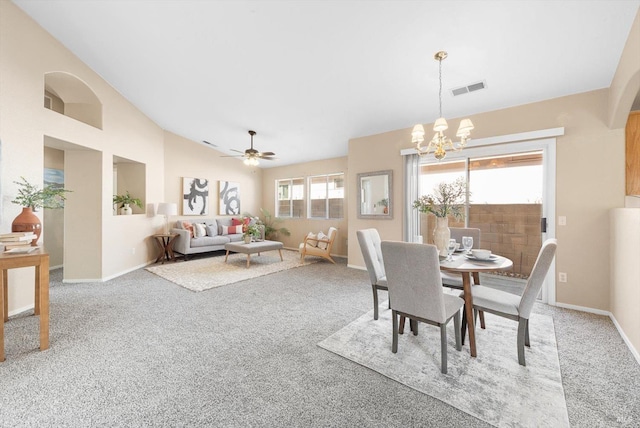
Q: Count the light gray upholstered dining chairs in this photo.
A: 4